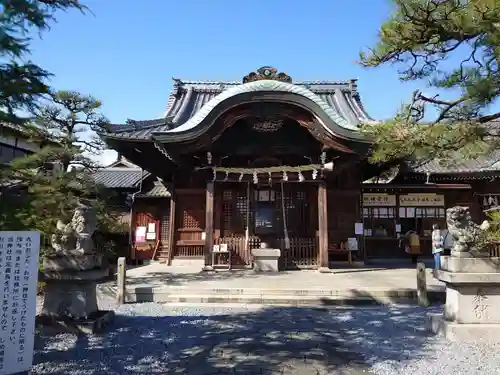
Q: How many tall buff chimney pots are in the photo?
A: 0